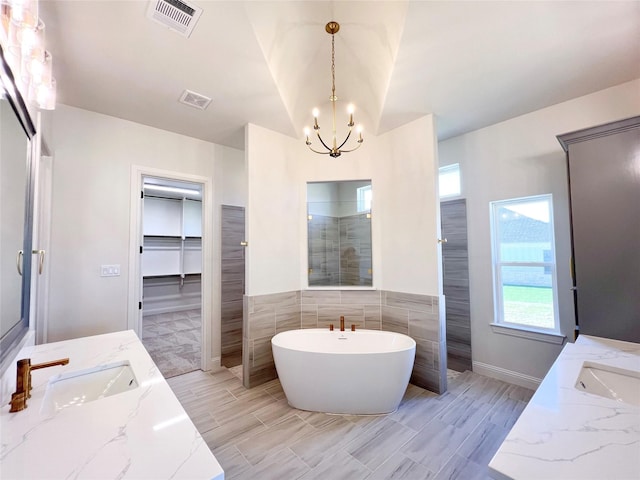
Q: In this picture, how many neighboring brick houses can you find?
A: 1